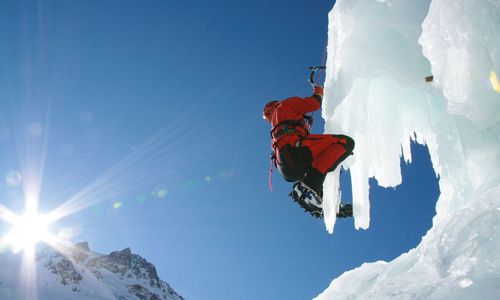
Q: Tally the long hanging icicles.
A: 2